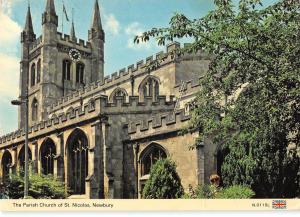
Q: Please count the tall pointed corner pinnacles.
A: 4